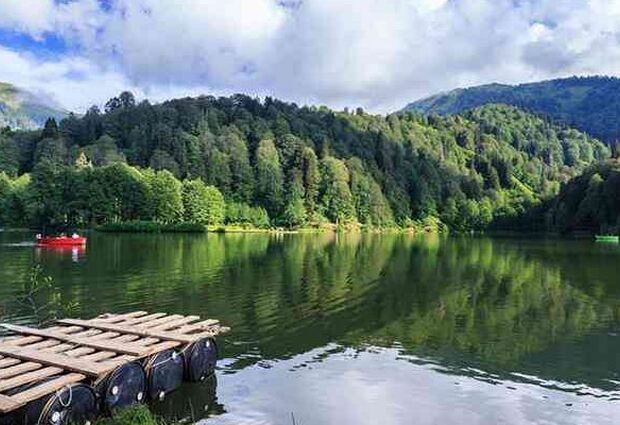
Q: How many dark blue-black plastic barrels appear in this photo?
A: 4